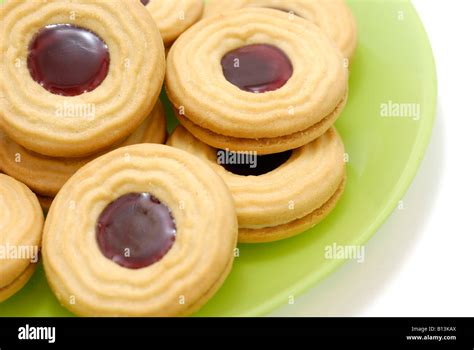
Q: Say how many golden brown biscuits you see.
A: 8